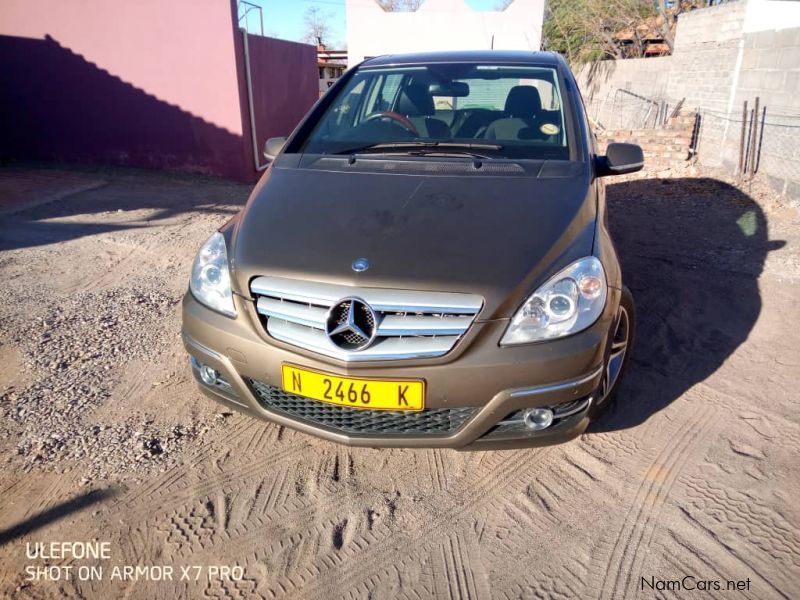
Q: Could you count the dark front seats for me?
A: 2